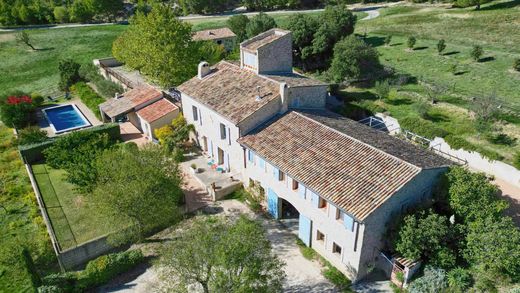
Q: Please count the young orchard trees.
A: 6